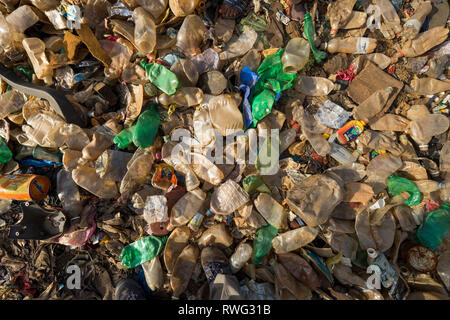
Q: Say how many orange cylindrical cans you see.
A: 1